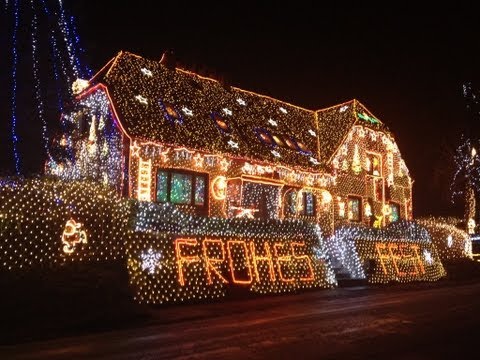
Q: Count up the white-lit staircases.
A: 1